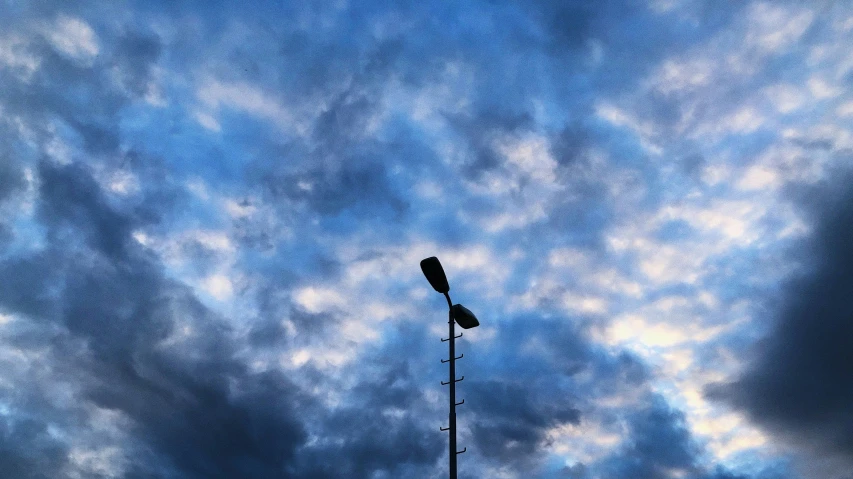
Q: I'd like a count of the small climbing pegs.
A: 9